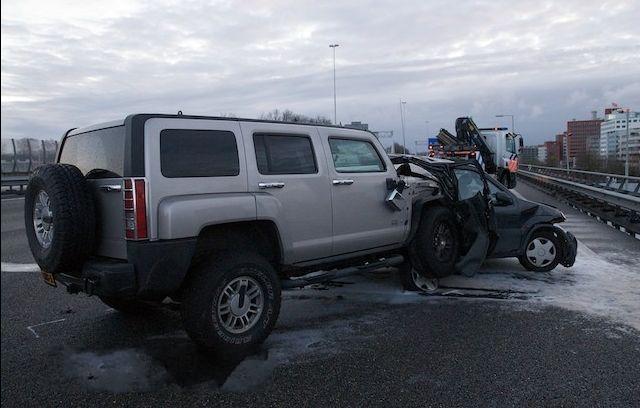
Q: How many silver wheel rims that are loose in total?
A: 1